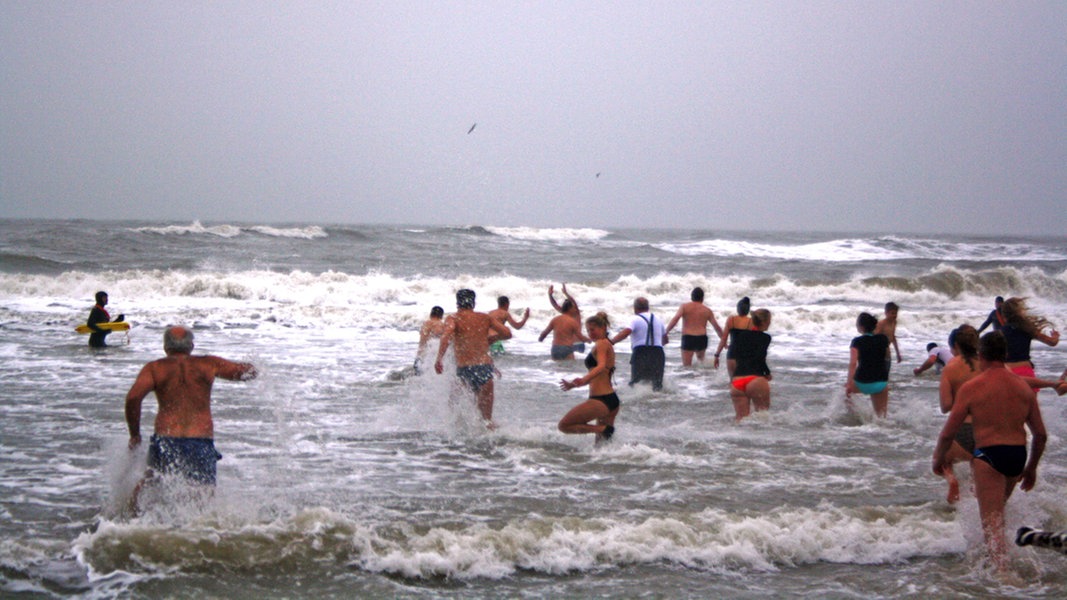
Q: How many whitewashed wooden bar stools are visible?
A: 0